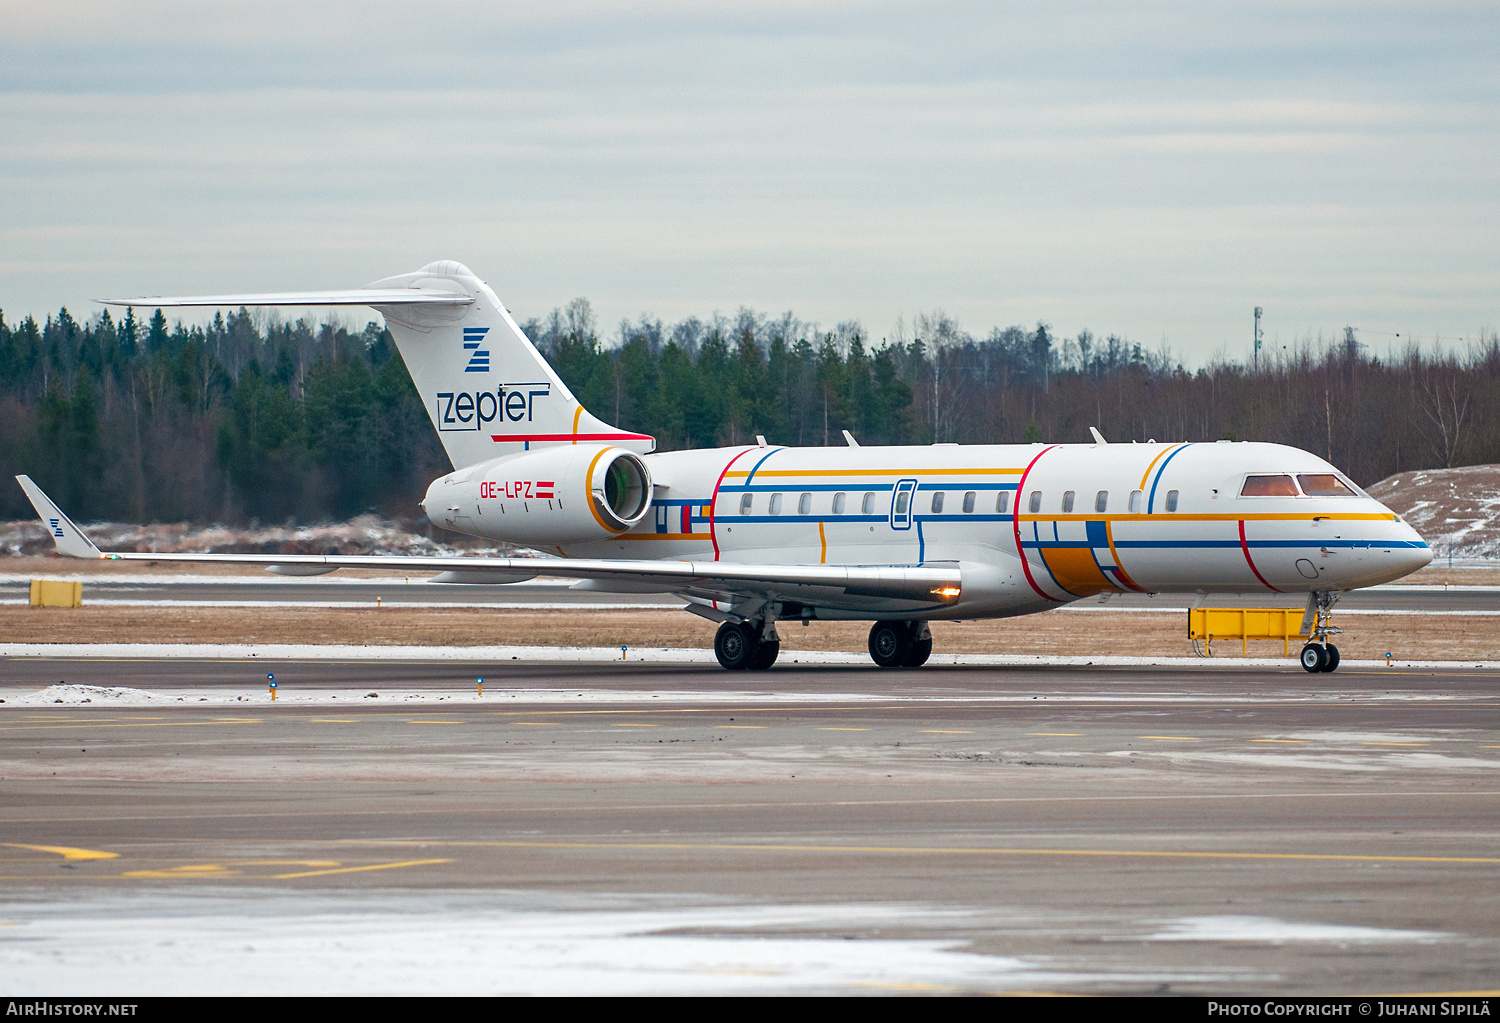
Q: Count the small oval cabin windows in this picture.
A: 14